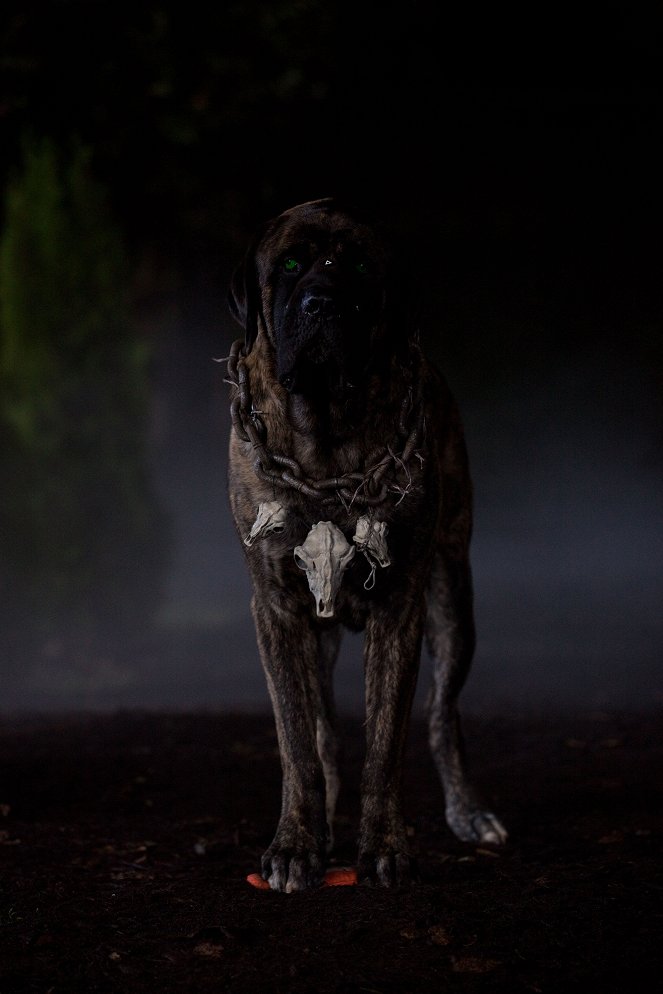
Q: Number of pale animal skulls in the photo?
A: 3